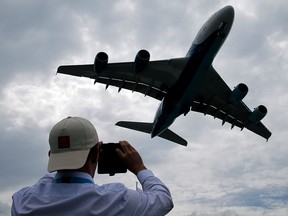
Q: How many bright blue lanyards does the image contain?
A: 1